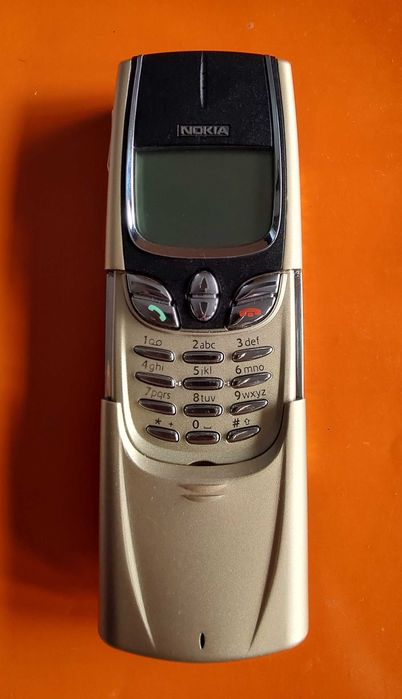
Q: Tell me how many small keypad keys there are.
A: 12